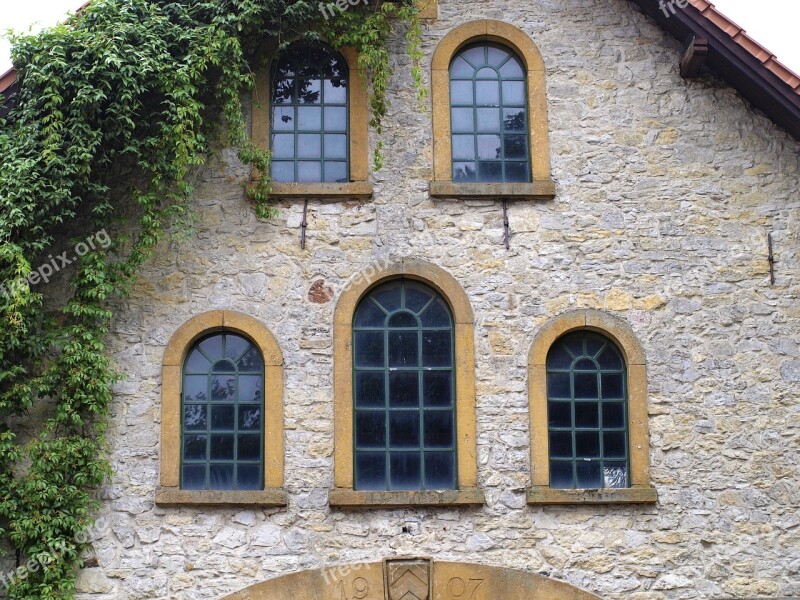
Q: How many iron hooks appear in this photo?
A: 3